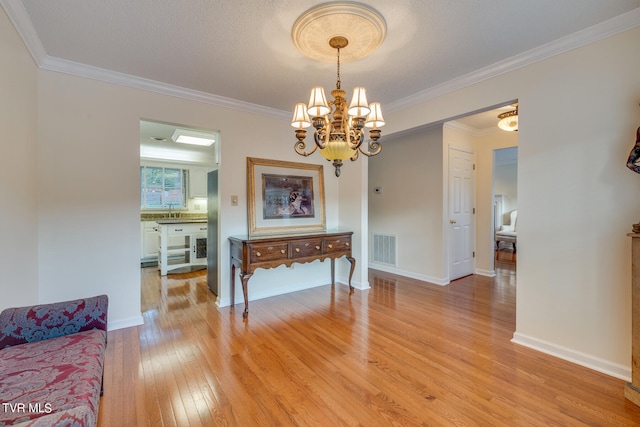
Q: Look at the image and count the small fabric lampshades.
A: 4